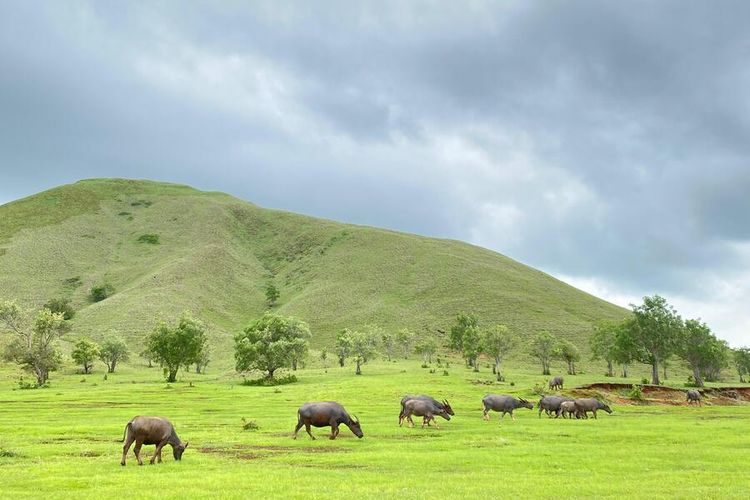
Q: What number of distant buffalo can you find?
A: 2